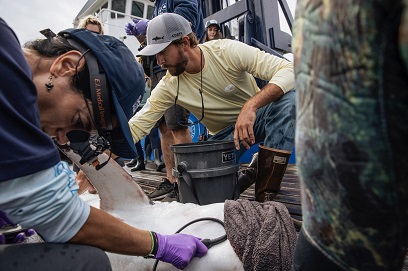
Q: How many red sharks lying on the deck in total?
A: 0